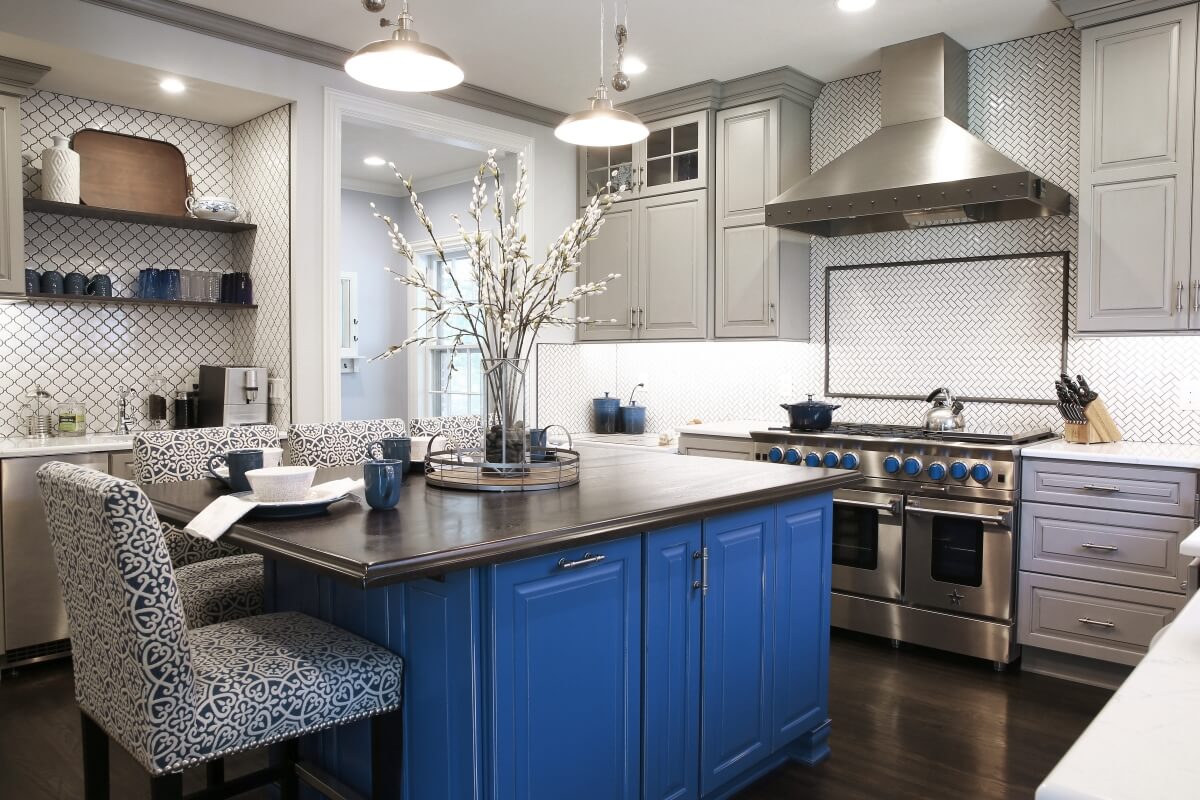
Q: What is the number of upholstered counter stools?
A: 4